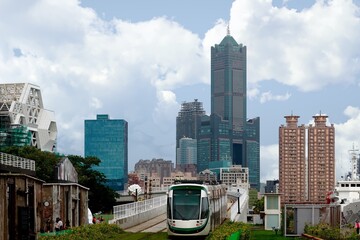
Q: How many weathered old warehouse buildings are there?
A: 2